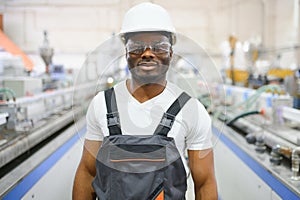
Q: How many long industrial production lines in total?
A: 2